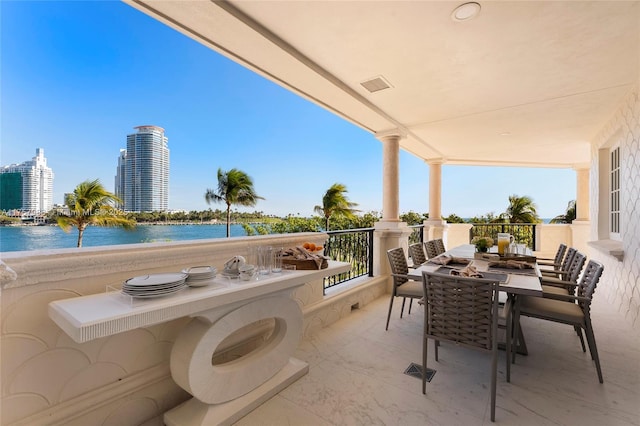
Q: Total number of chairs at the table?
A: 9